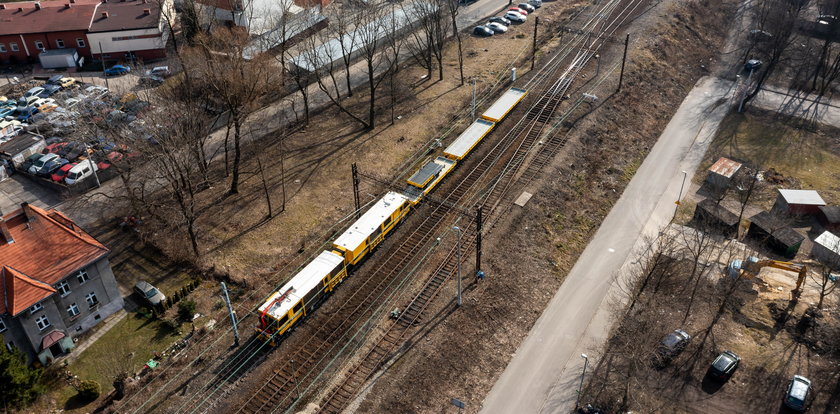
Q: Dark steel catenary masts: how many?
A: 4